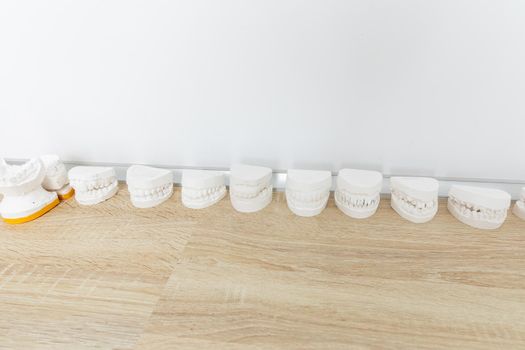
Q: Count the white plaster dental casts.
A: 11